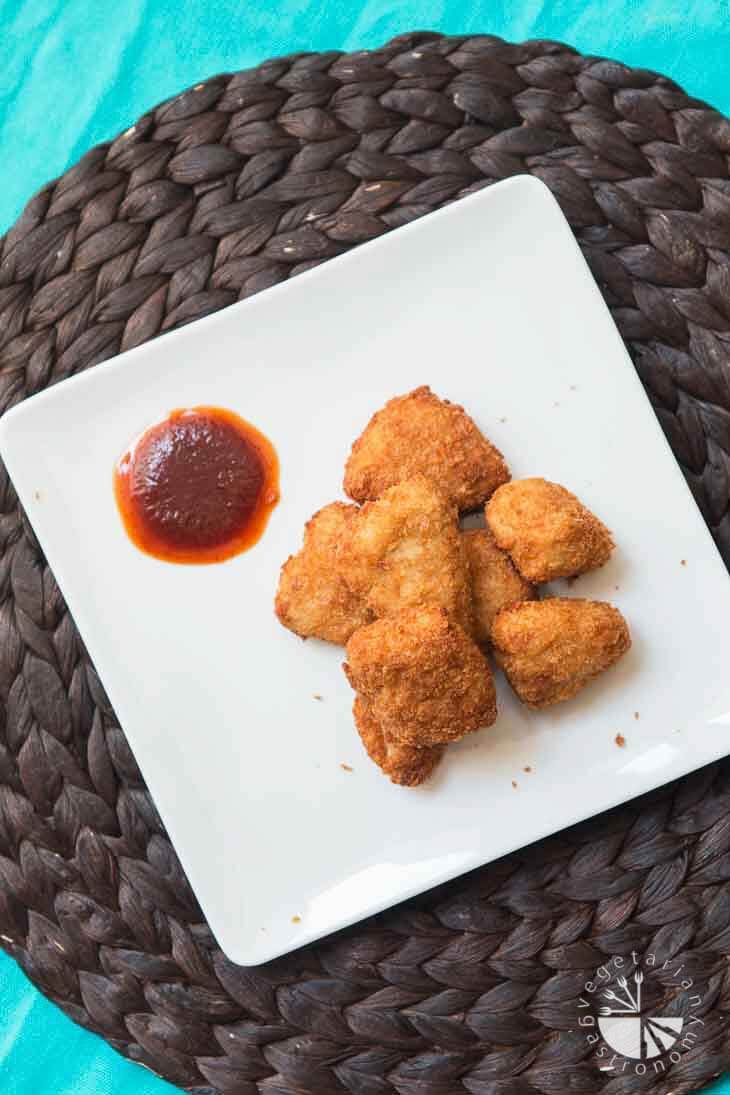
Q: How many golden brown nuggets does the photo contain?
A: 8